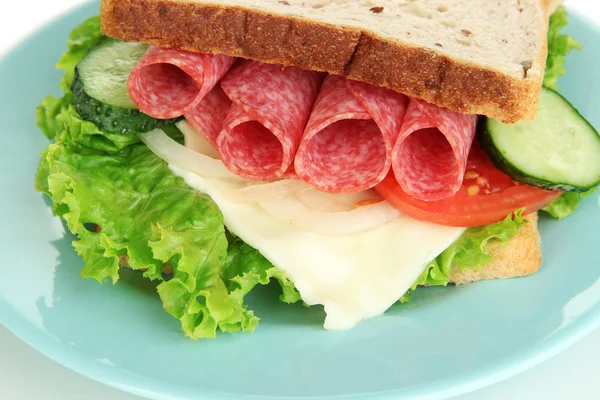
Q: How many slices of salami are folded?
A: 4